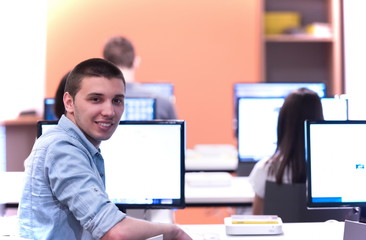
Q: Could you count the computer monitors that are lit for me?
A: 6